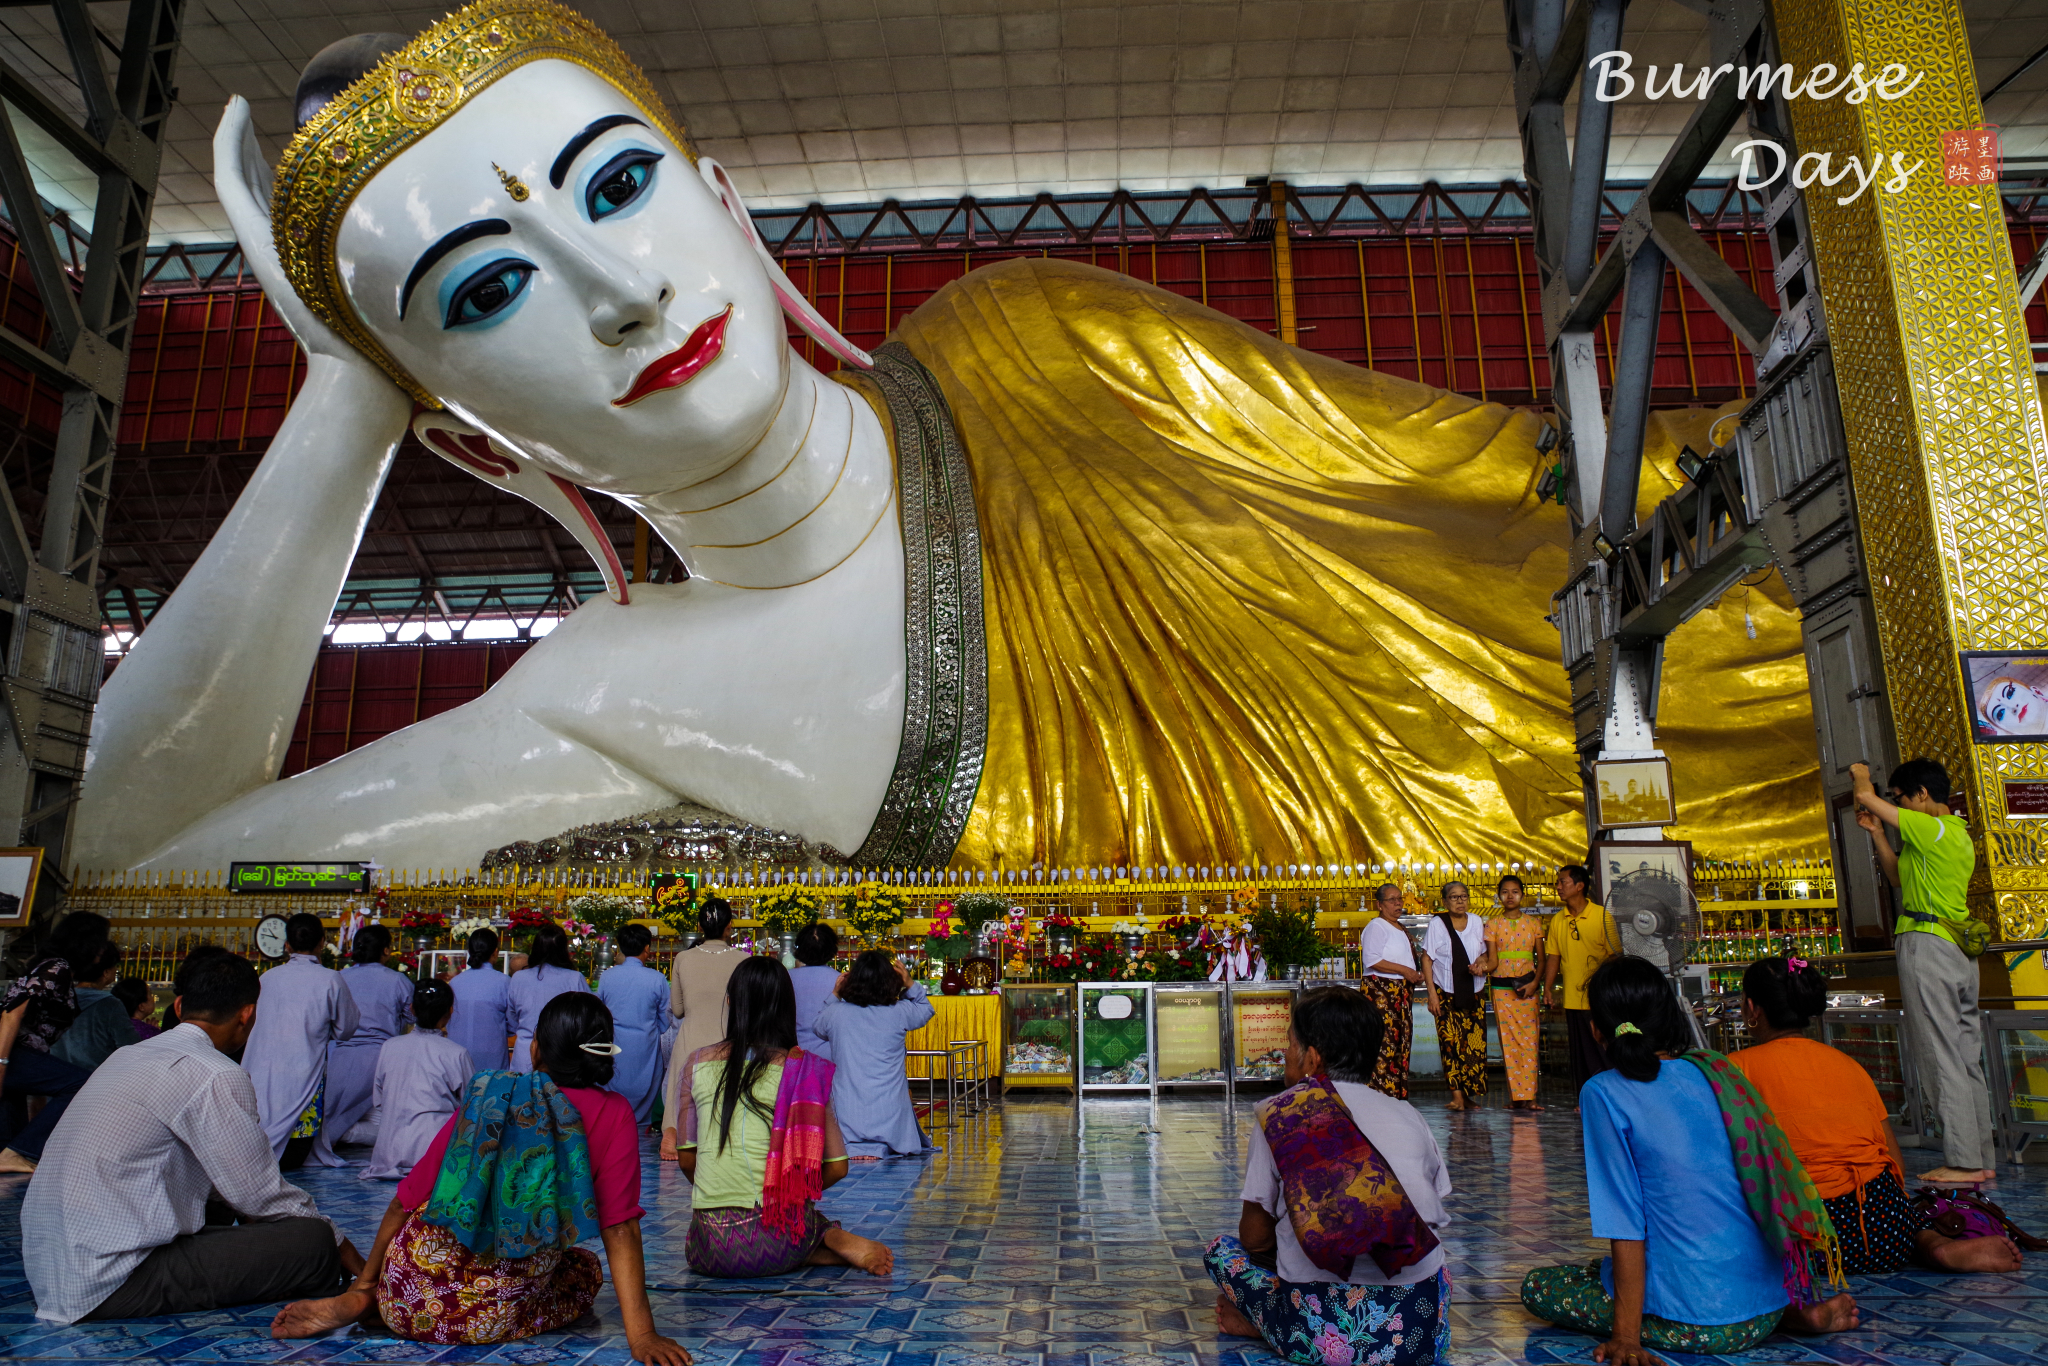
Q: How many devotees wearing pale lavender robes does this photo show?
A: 8